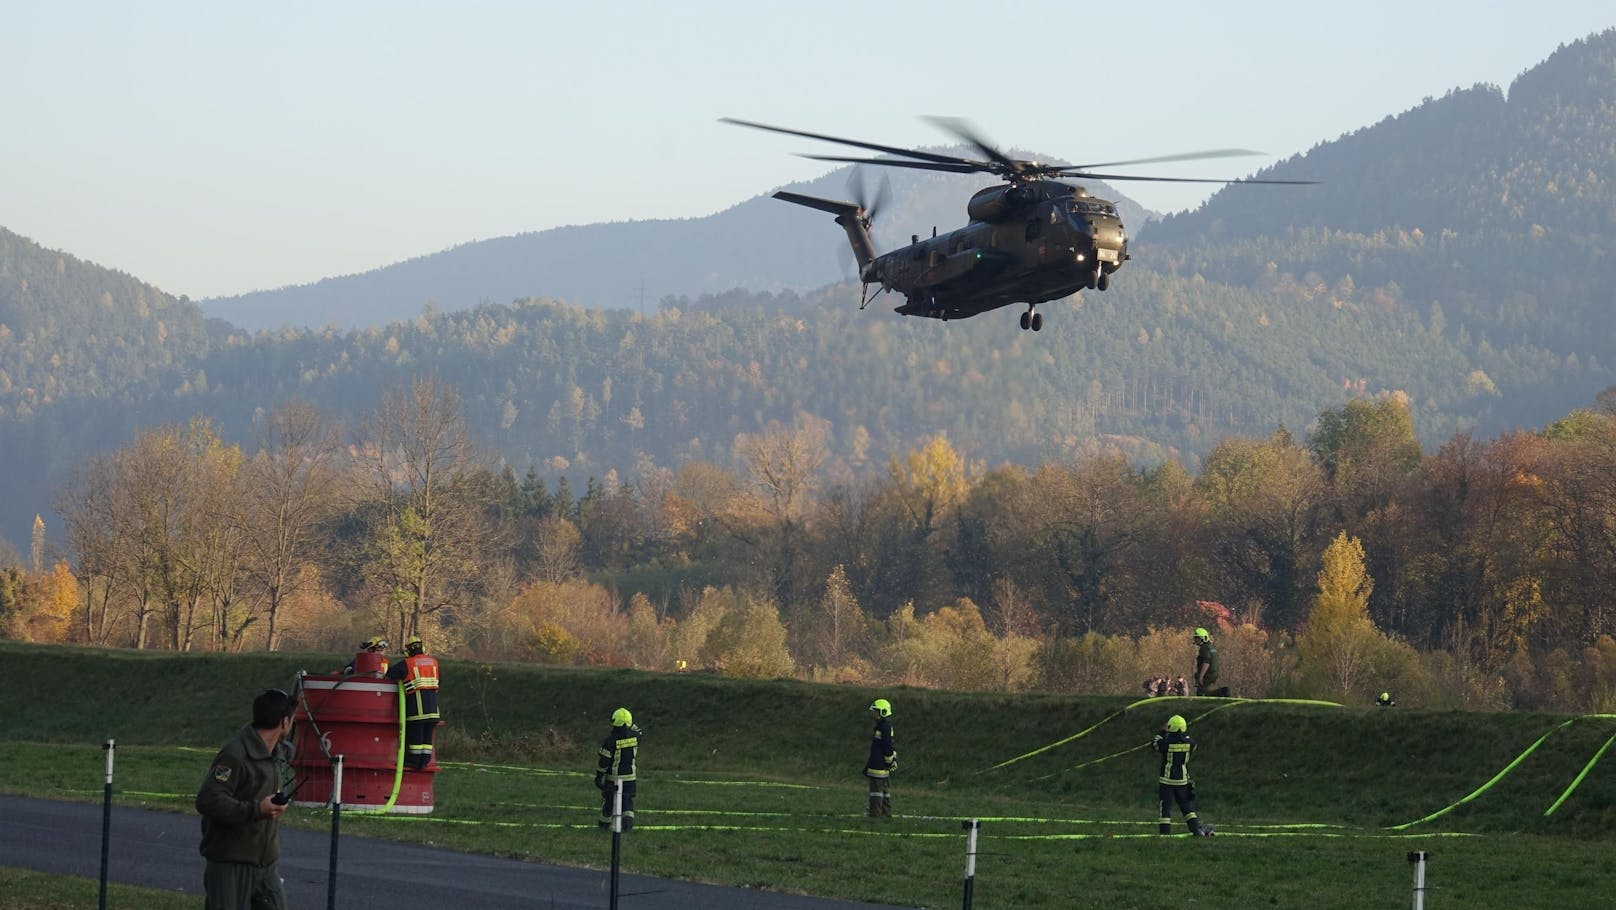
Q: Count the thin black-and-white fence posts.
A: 5